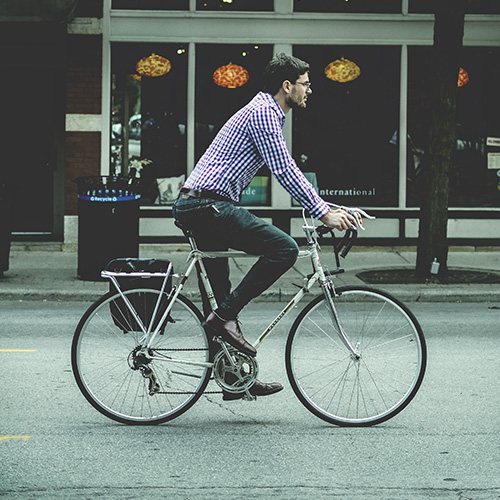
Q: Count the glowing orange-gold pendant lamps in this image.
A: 4